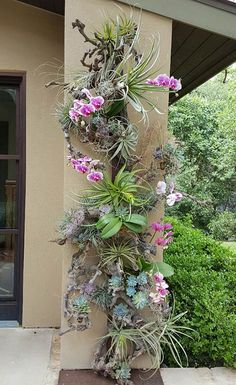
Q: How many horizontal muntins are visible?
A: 2